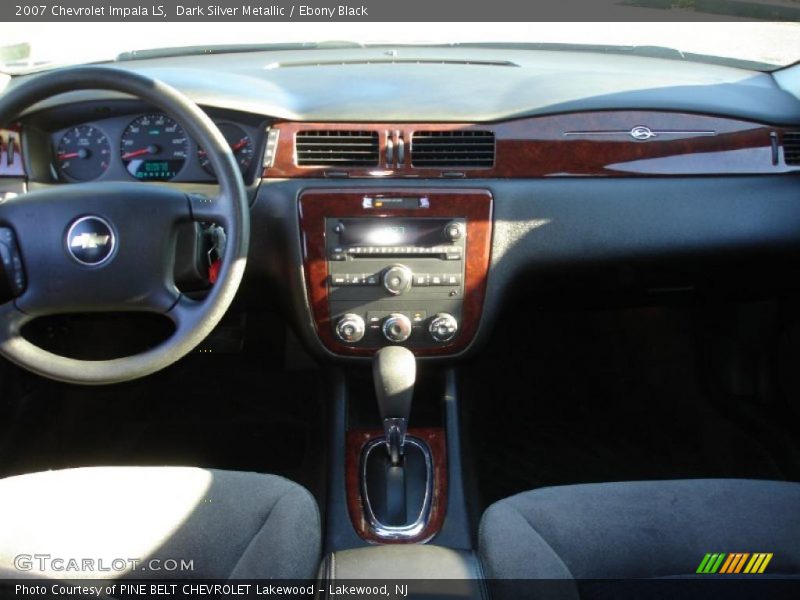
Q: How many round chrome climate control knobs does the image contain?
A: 3